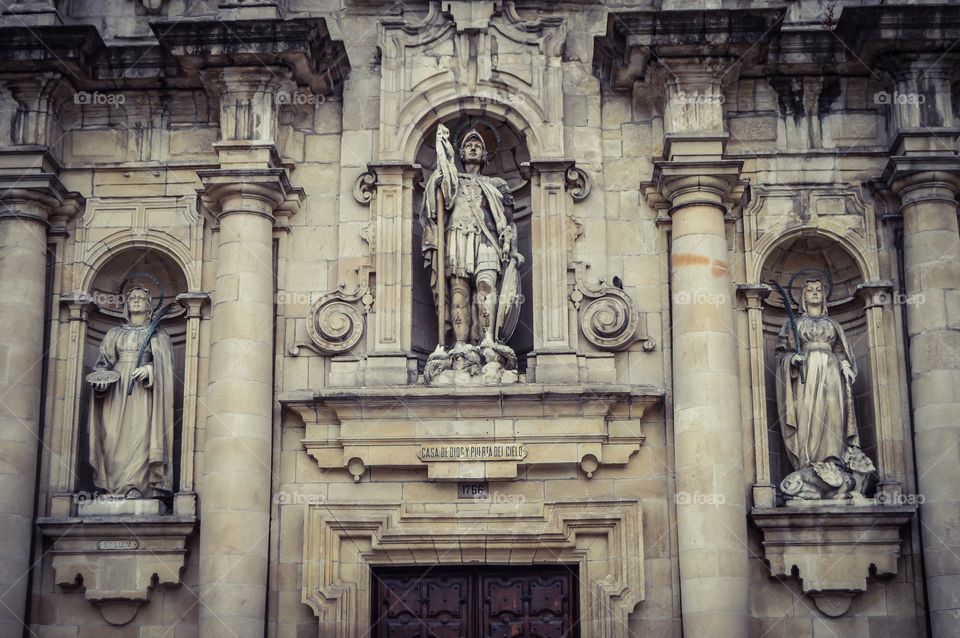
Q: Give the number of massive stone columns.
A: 4